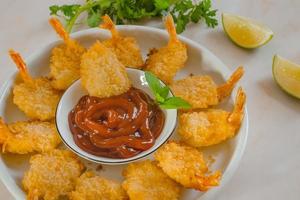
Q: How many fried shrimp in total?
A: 12